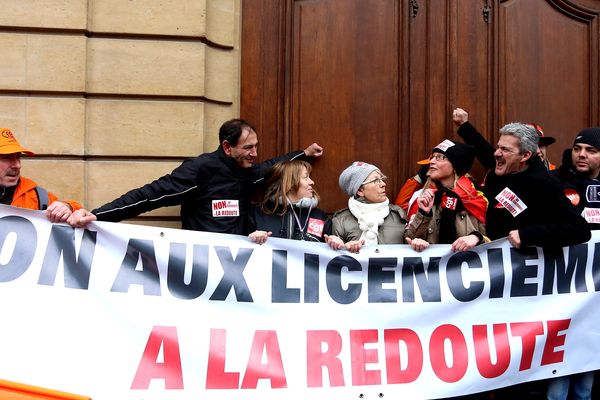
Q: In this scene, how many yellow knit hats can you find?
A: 0